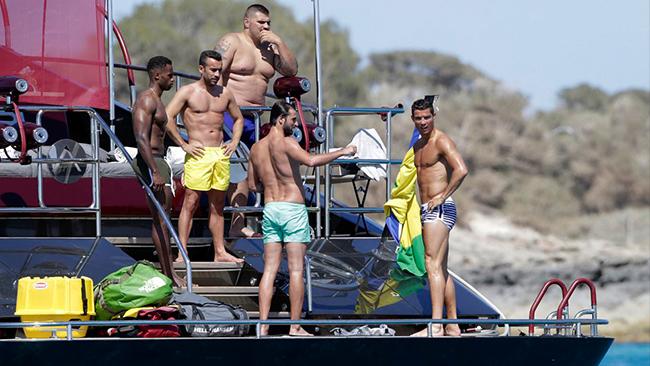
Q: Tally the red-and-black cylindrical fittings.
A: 6